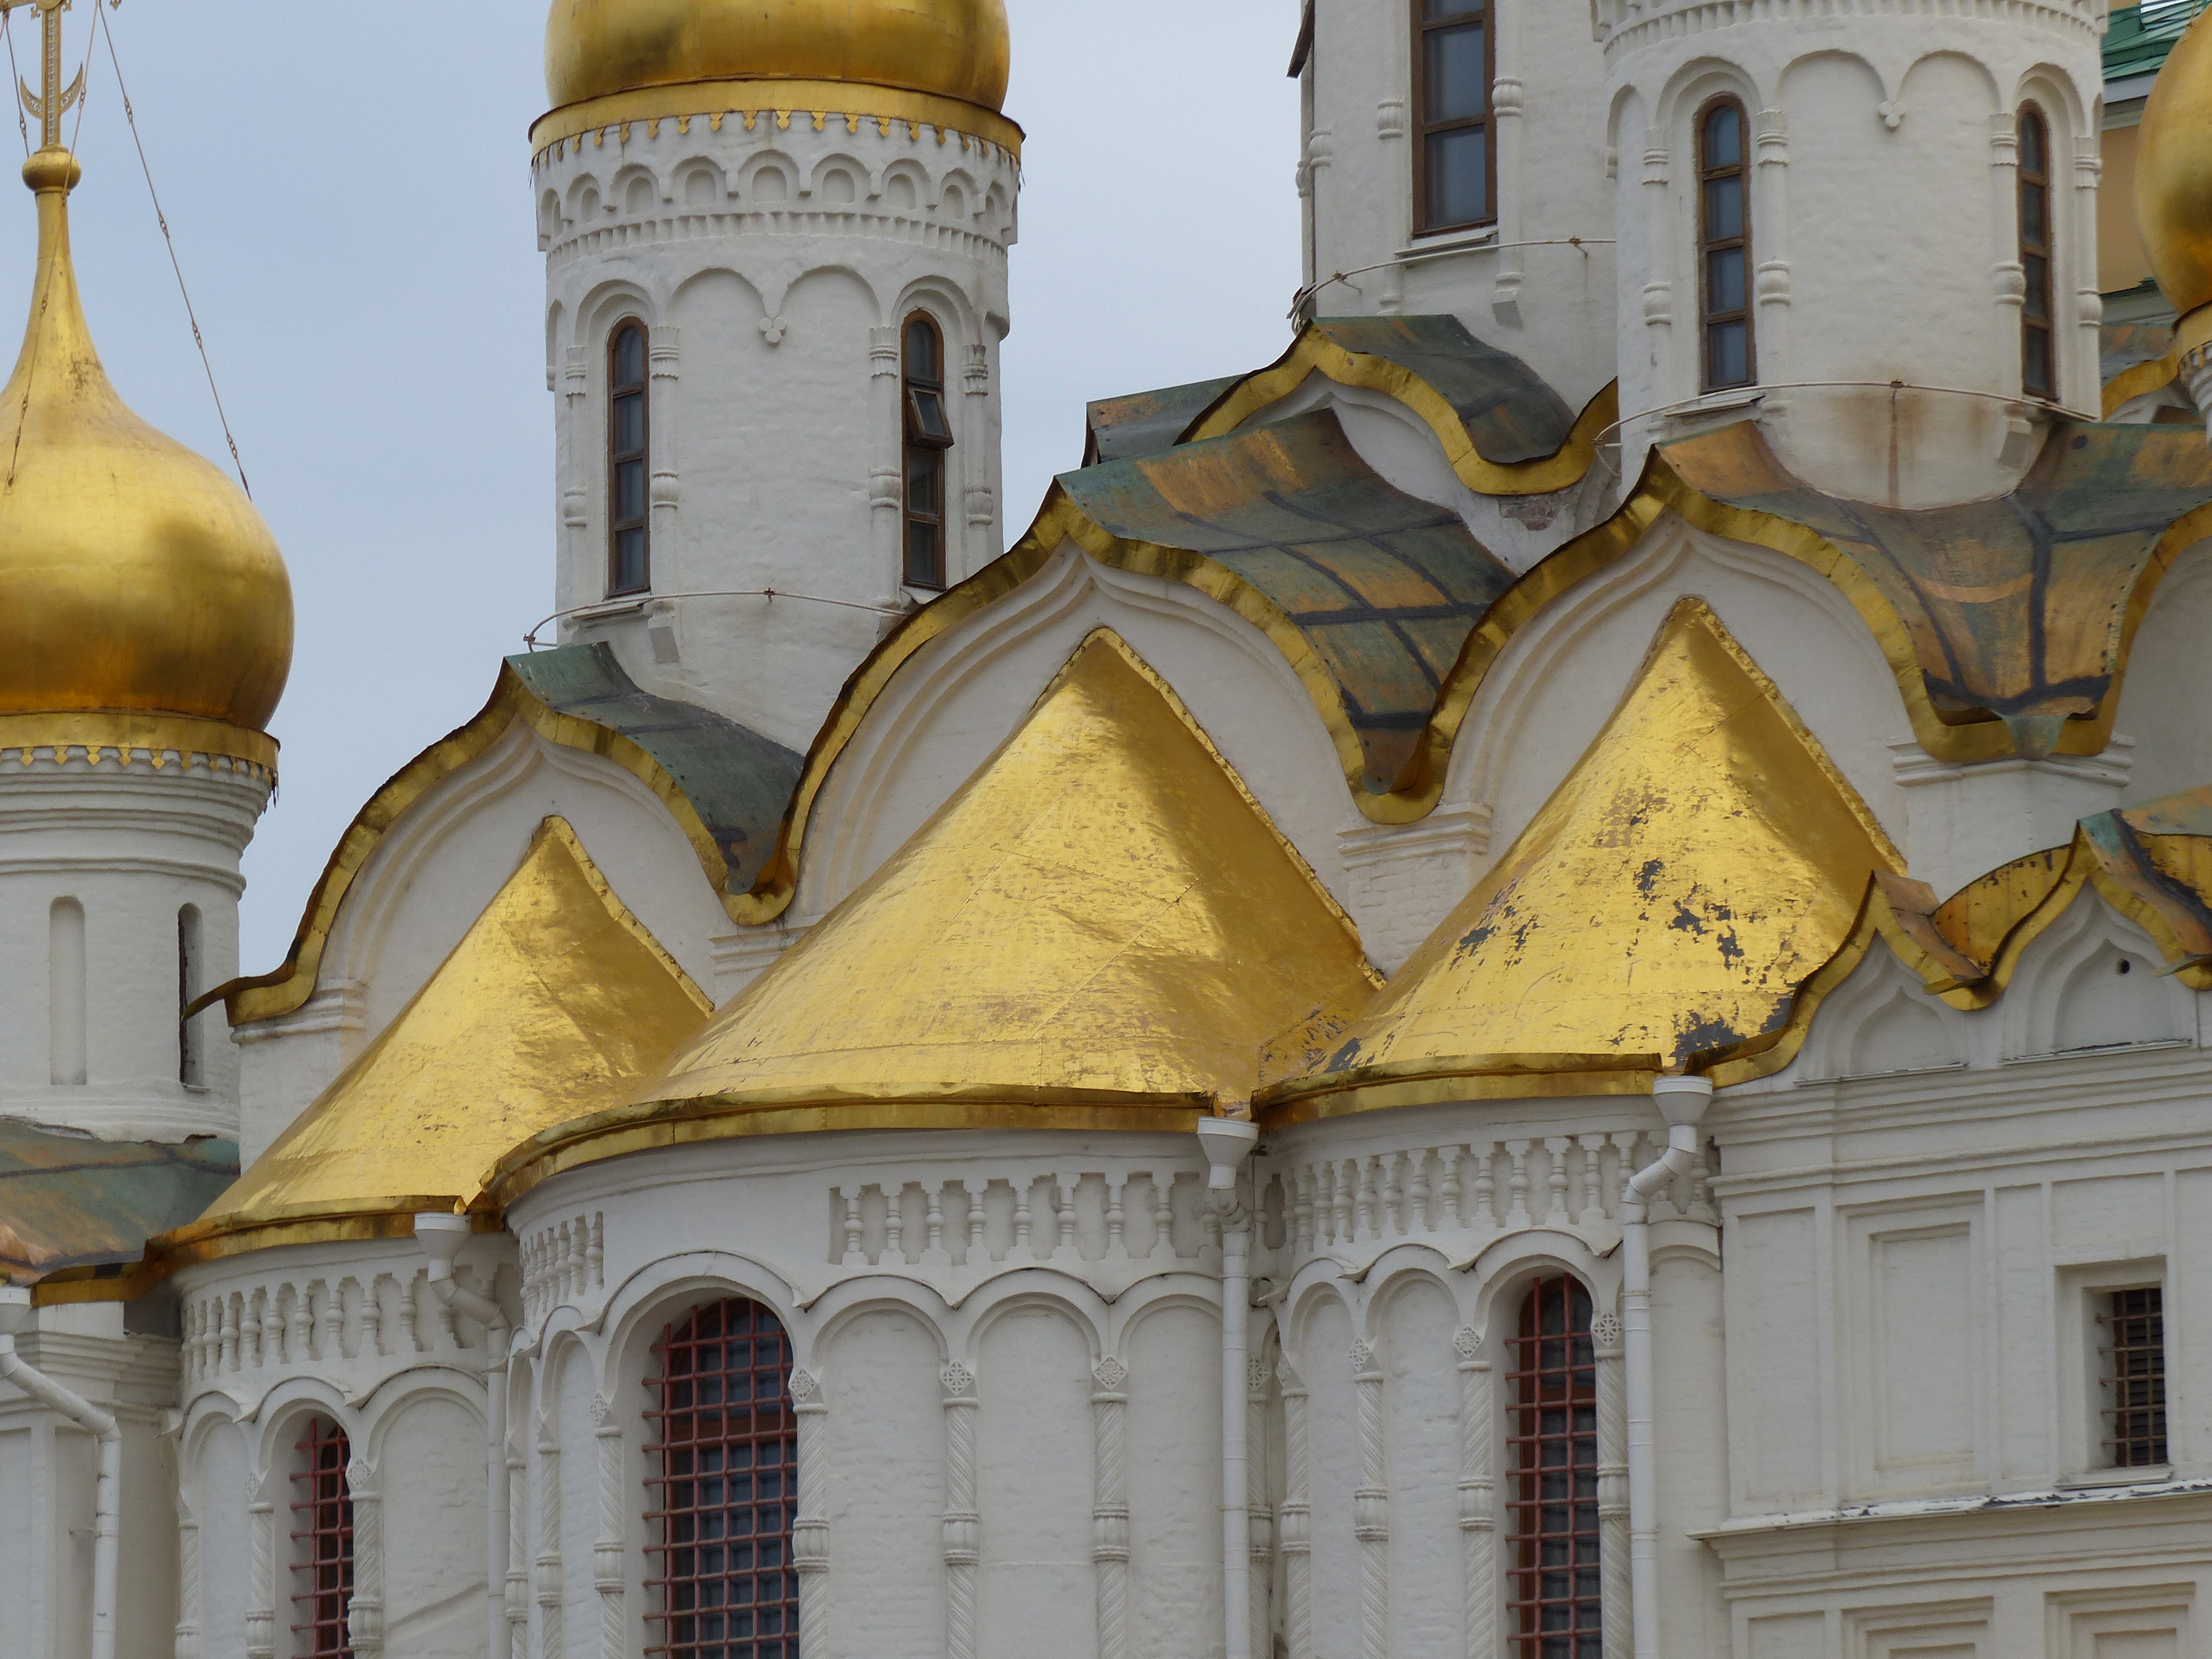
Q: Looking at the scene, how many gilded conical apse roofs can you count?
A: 3